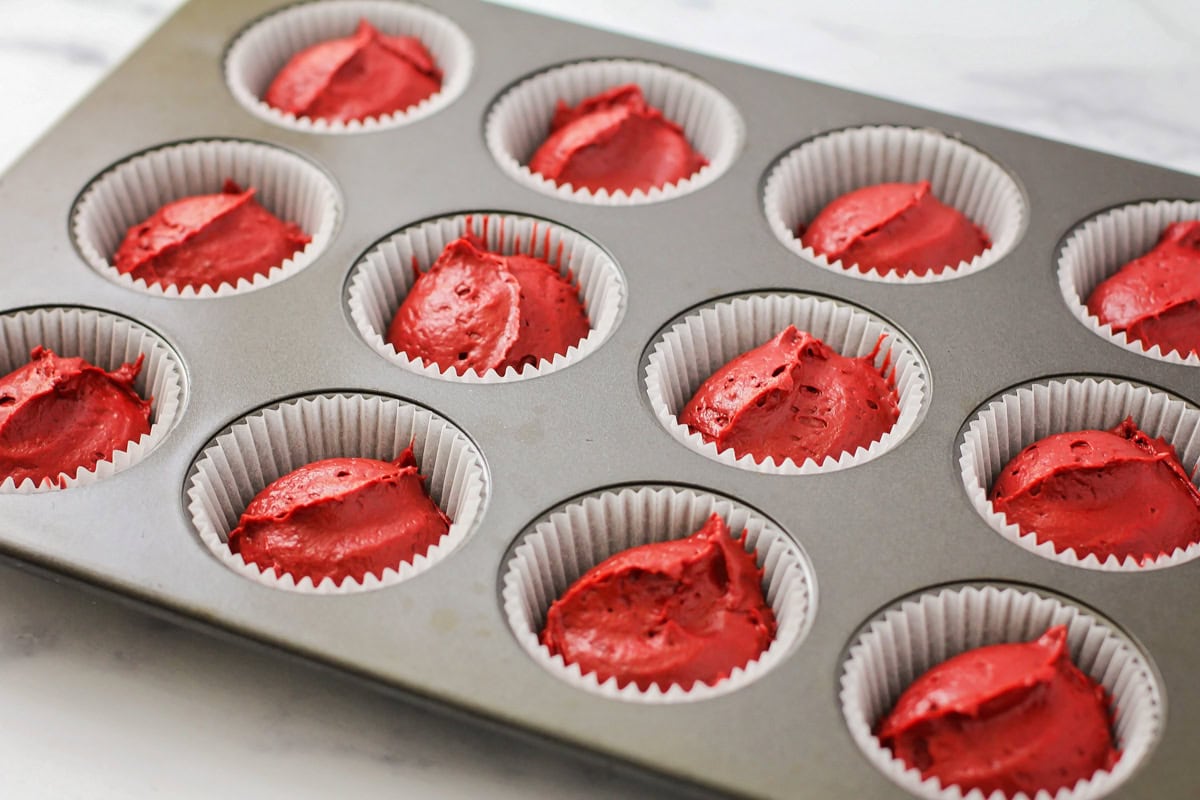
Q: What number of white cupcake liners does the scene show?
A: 12